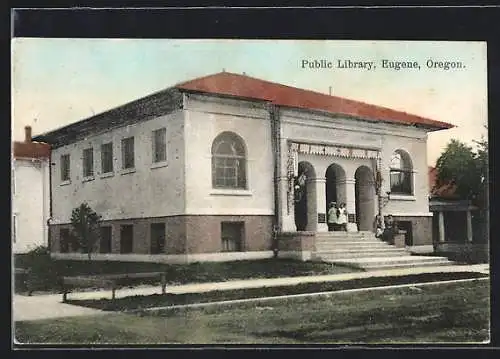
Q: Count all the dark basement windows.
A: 6